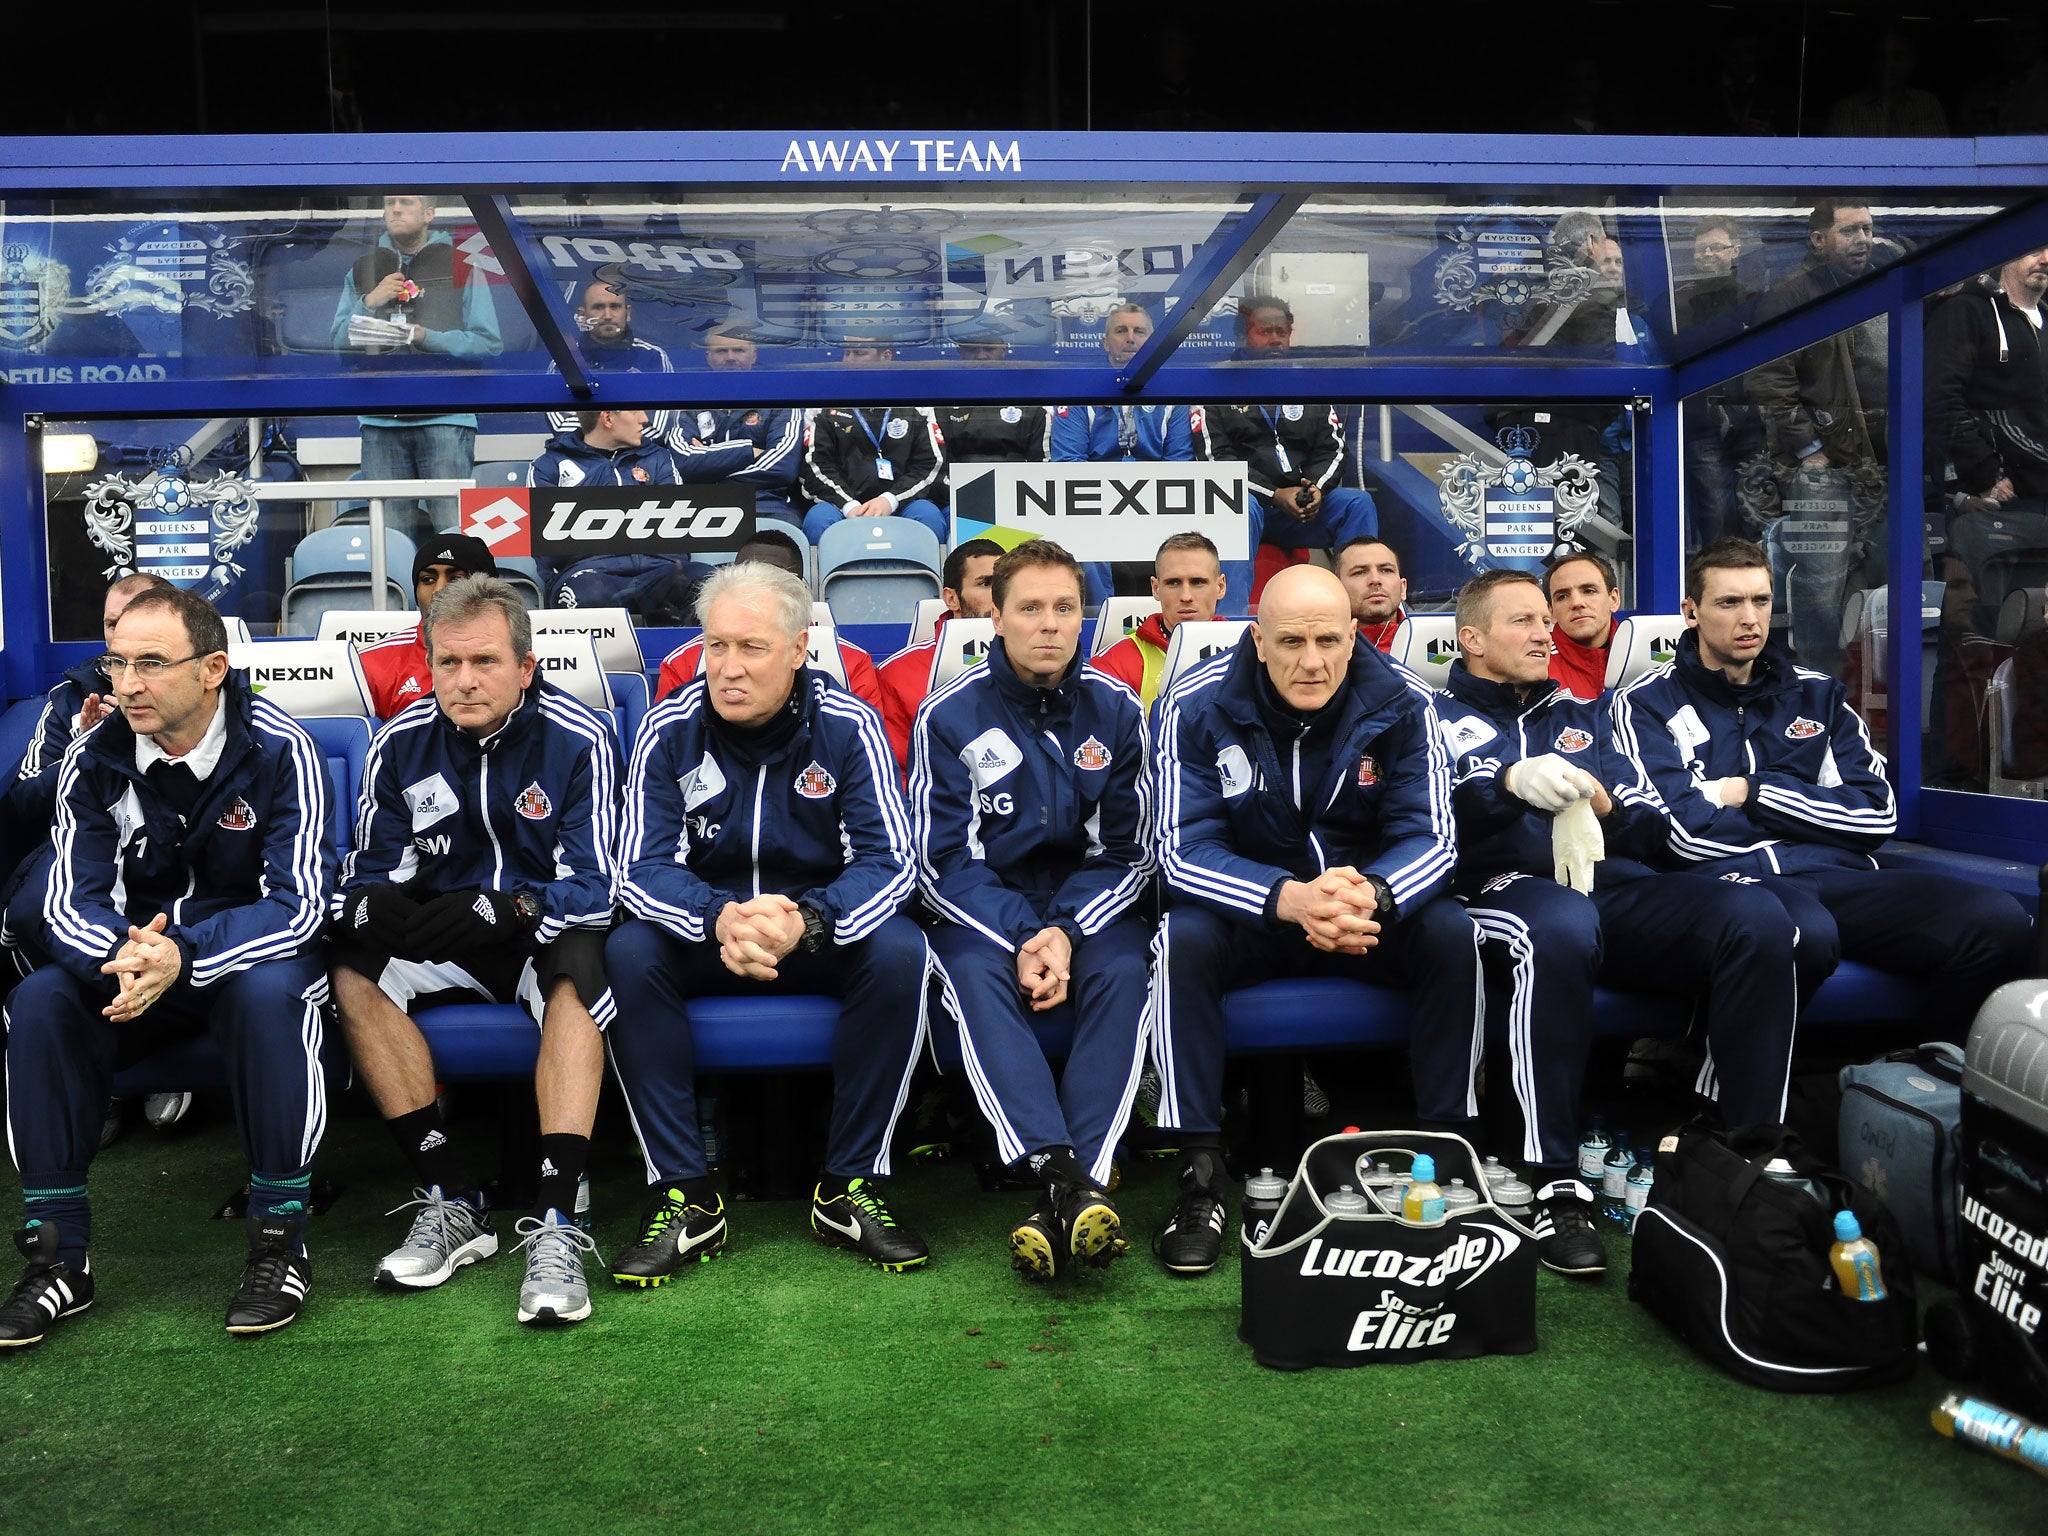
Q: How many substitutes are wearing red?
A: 6